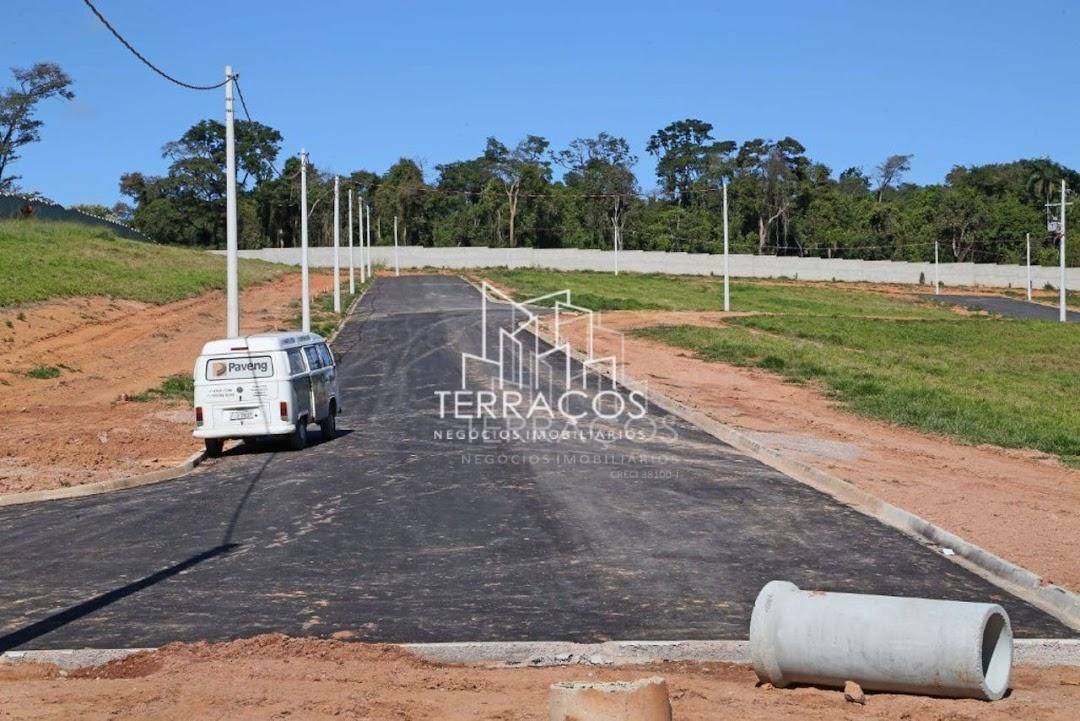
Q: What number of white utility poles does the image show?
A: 12